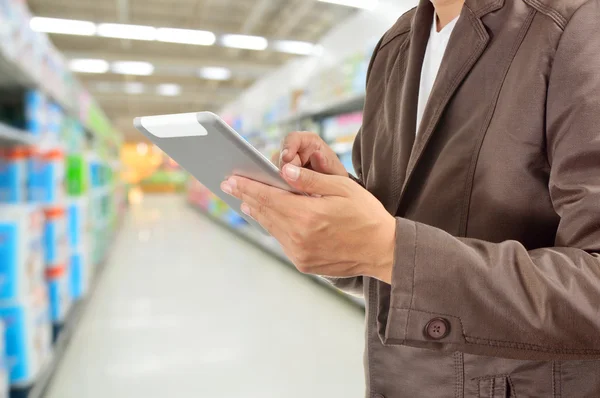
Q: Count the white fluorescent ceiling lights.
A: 11